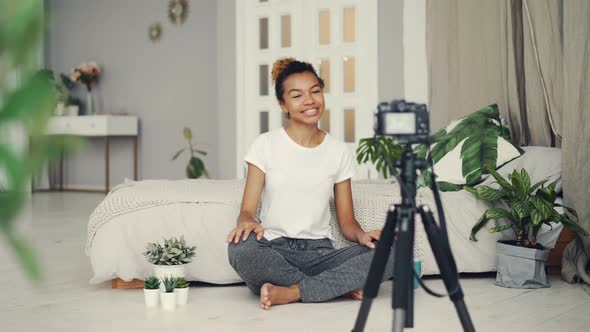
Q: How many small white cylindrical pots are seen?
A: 3